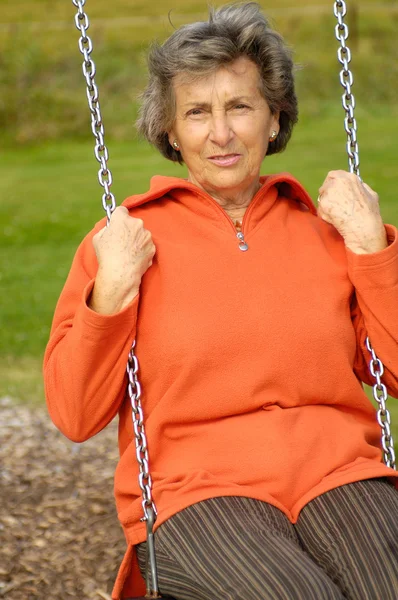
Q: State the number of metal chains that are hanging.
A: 2